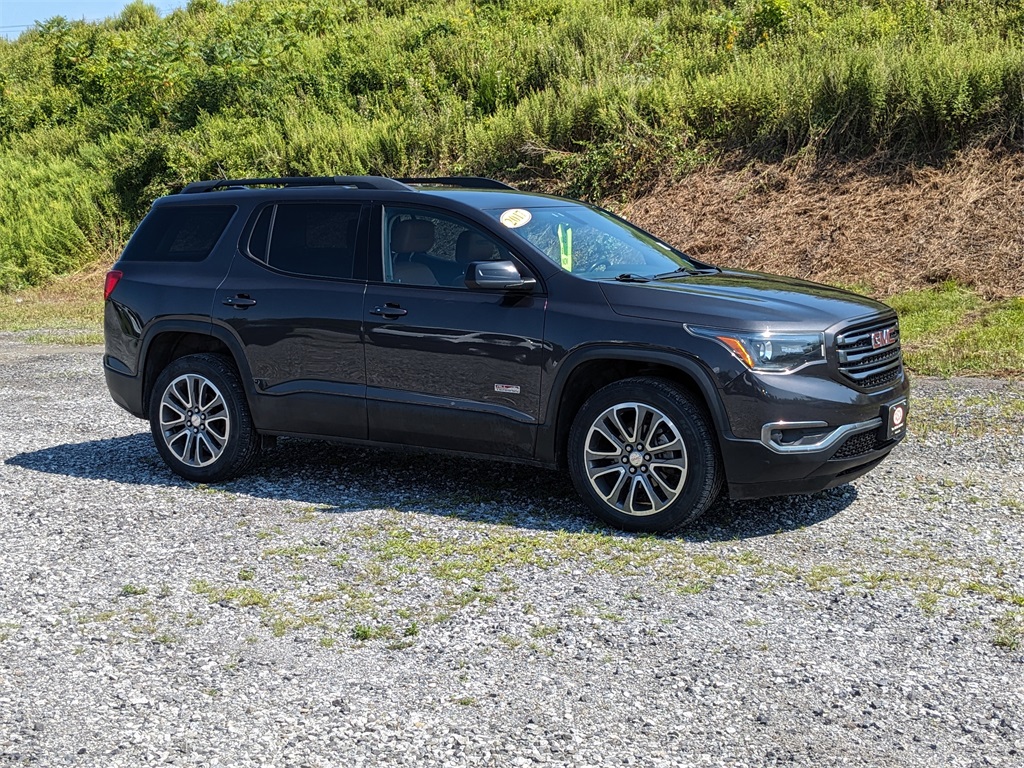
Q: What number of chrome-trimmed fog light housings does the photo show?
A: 1